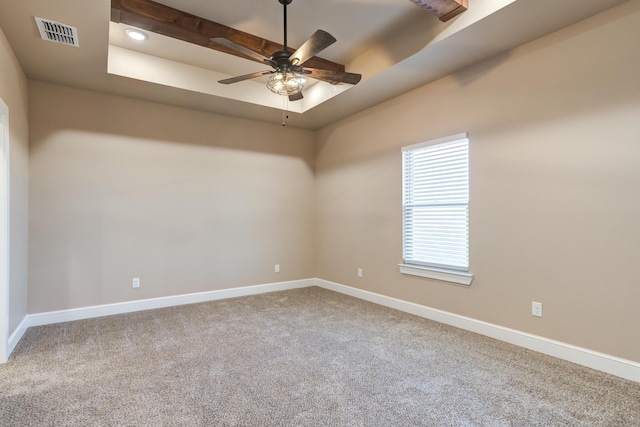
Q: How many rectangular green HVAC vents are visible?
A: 0